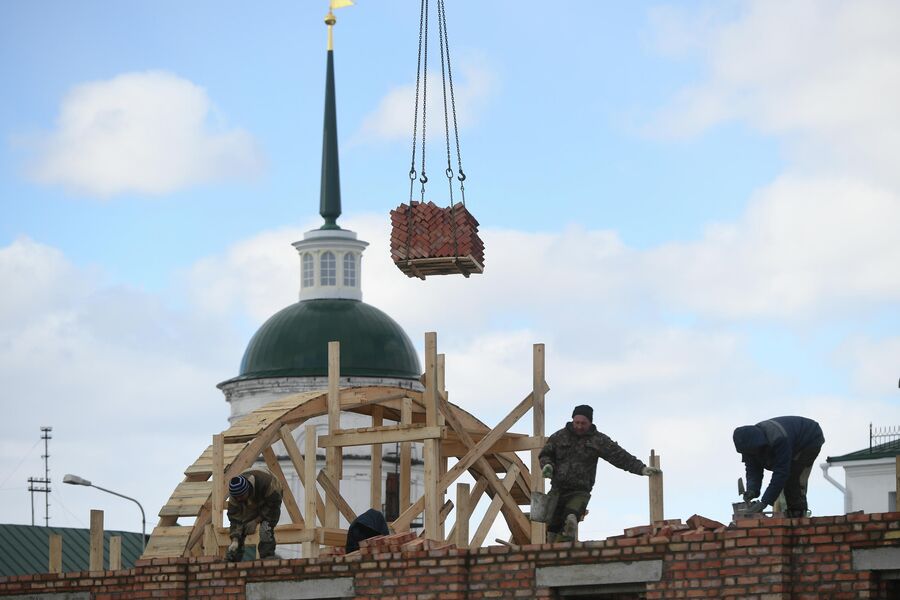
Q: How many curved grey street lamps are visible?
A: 1